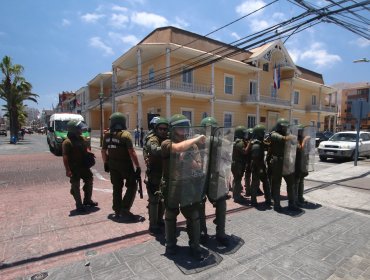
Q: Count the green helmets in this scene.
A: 10